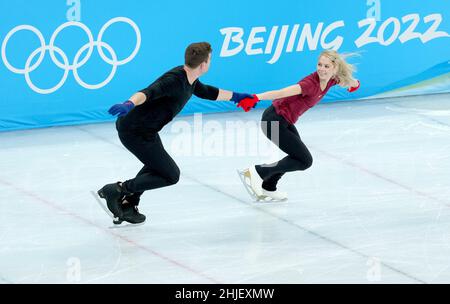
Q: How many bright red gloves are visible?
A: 2